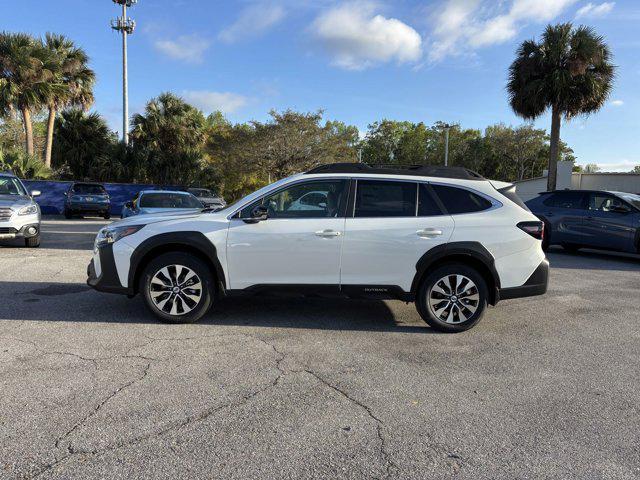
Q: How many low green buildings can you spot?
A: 0